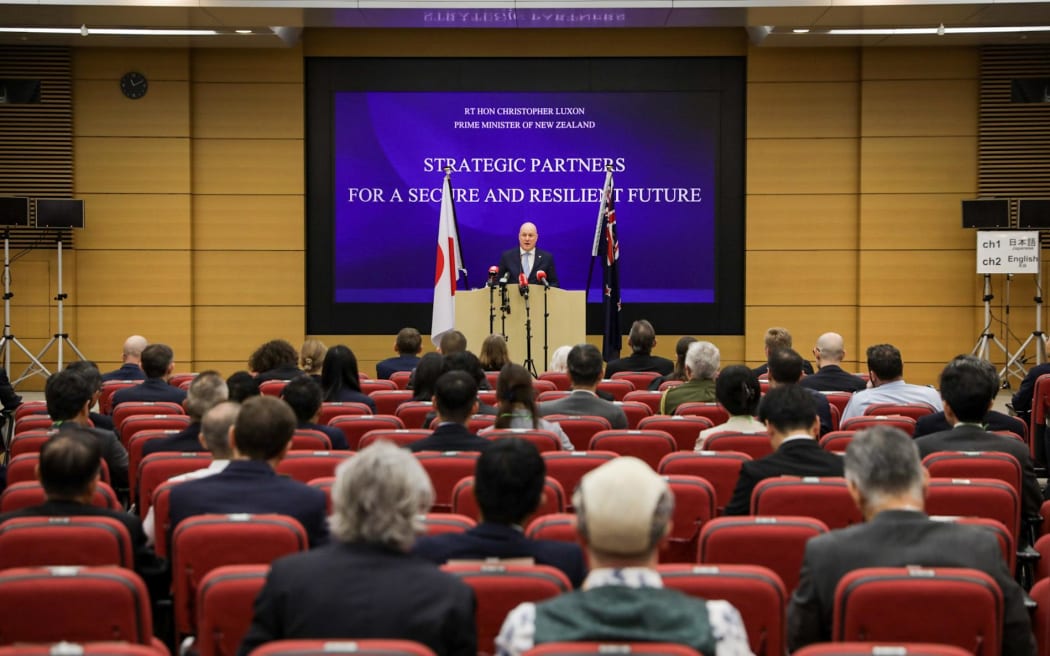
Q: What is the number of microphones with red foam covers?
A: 3